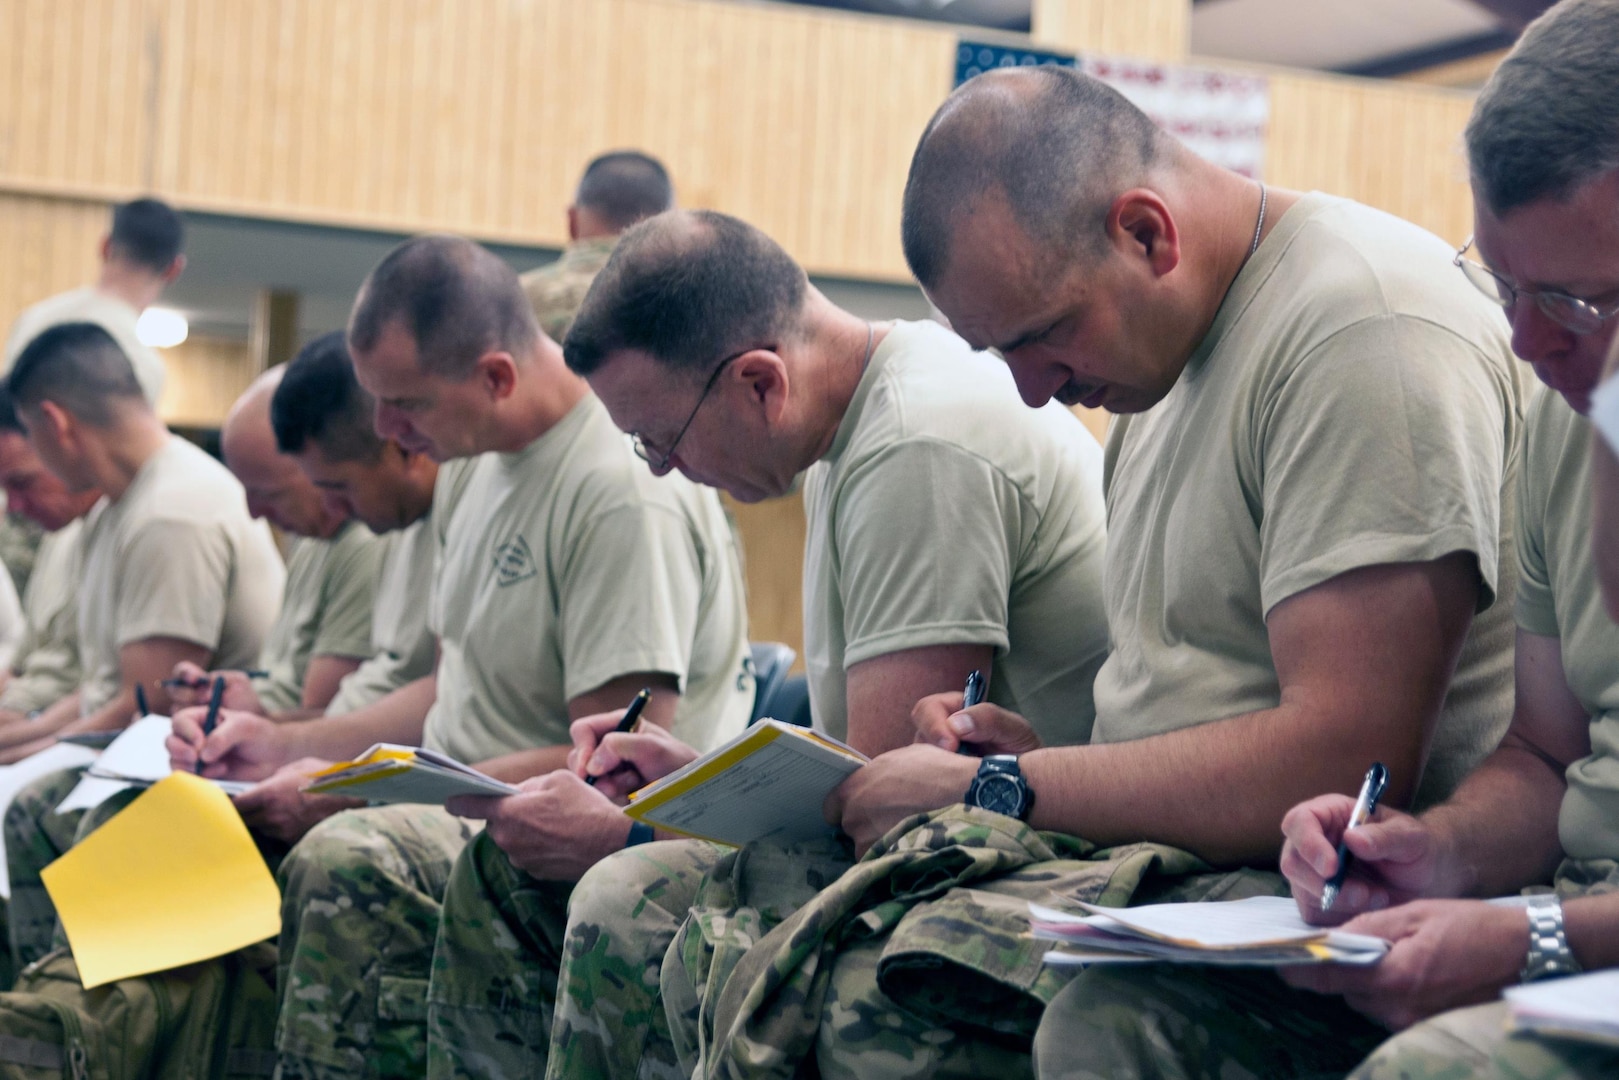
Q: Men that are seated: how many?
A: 8